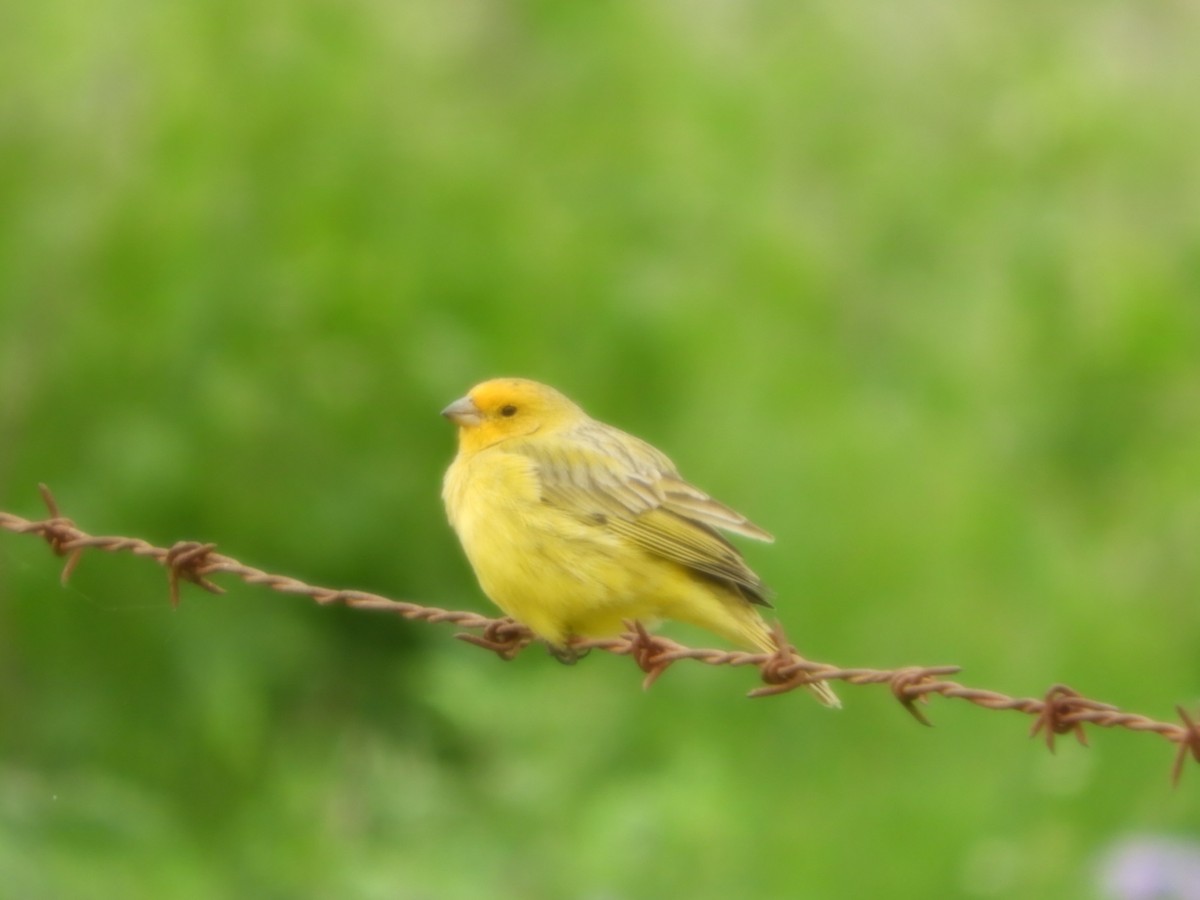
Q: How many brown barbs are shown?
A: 8